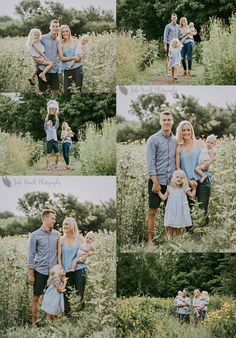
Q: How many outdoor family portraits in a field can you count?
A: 6